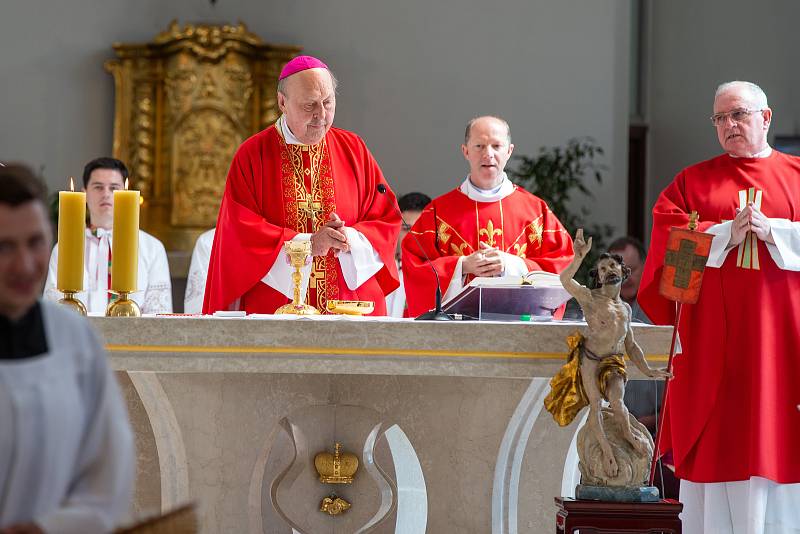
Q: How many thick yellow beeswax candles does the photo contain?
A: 2